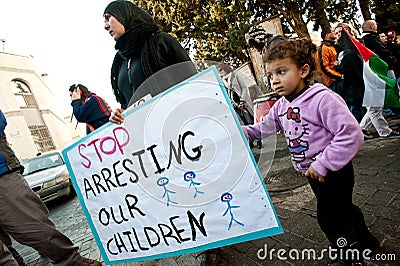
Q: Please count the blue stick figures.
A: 3